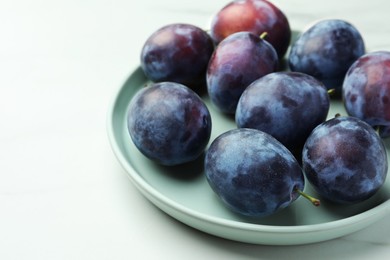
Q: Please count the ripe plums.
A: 9